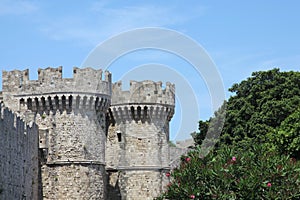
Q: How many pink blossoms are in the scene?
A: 5